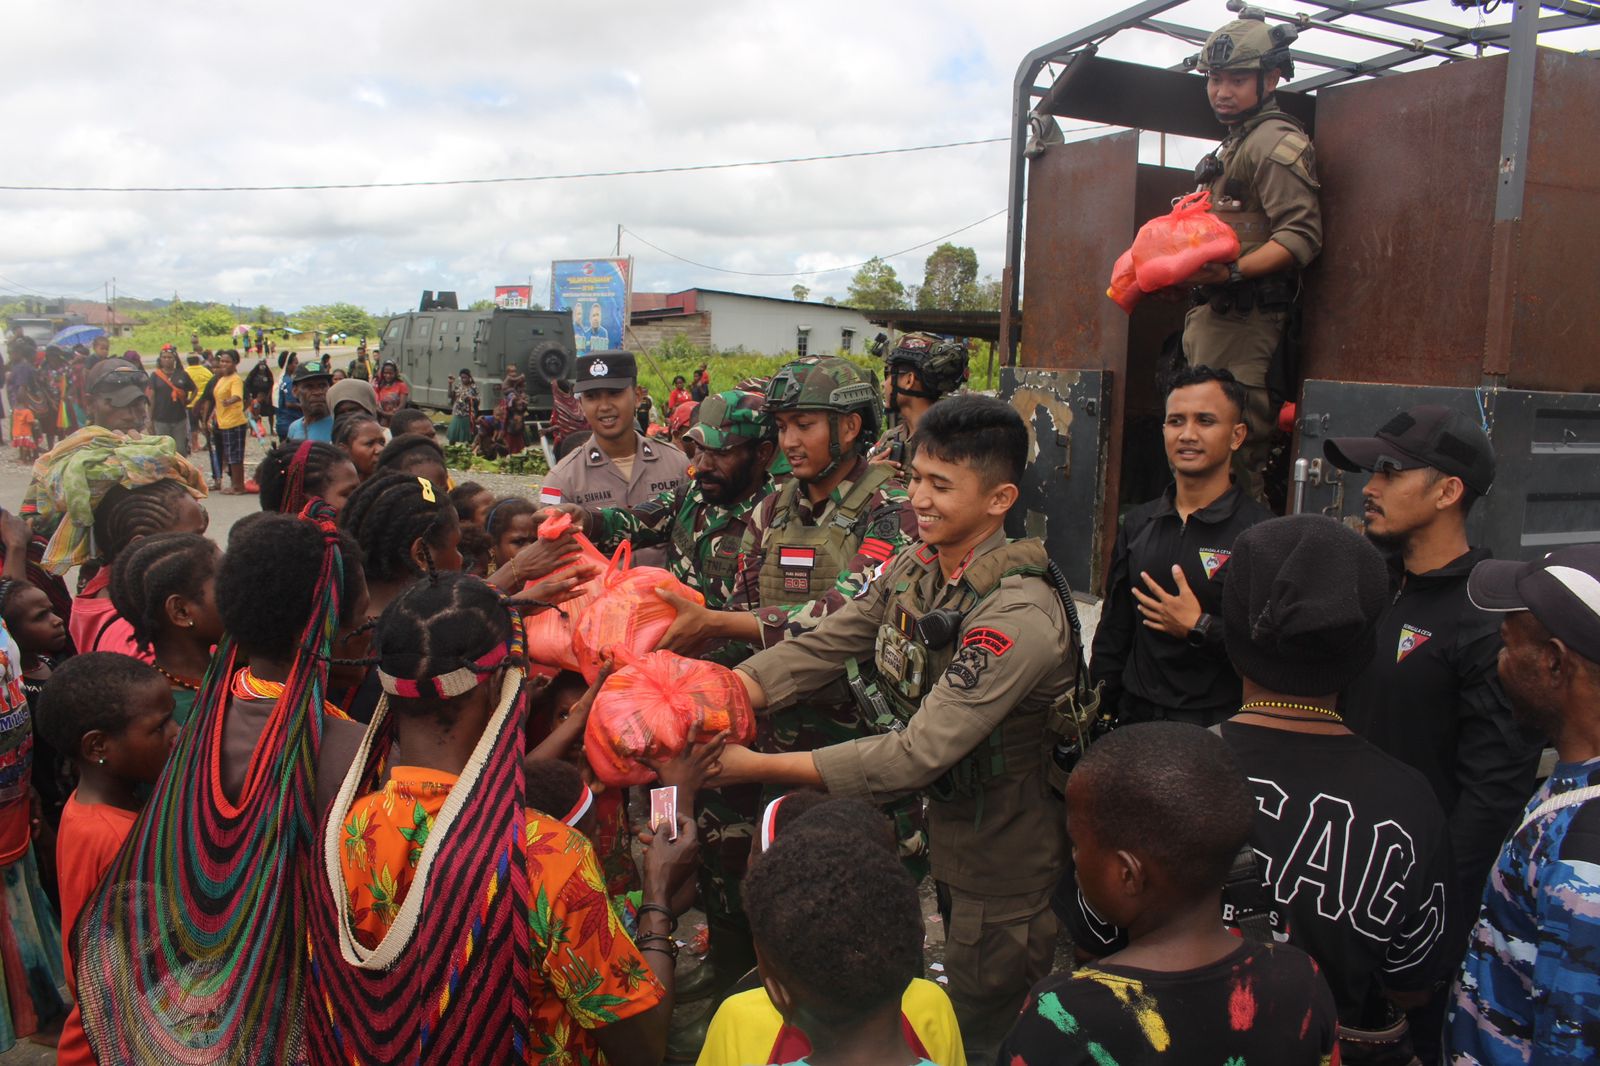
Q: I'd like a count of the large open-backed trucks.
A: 1